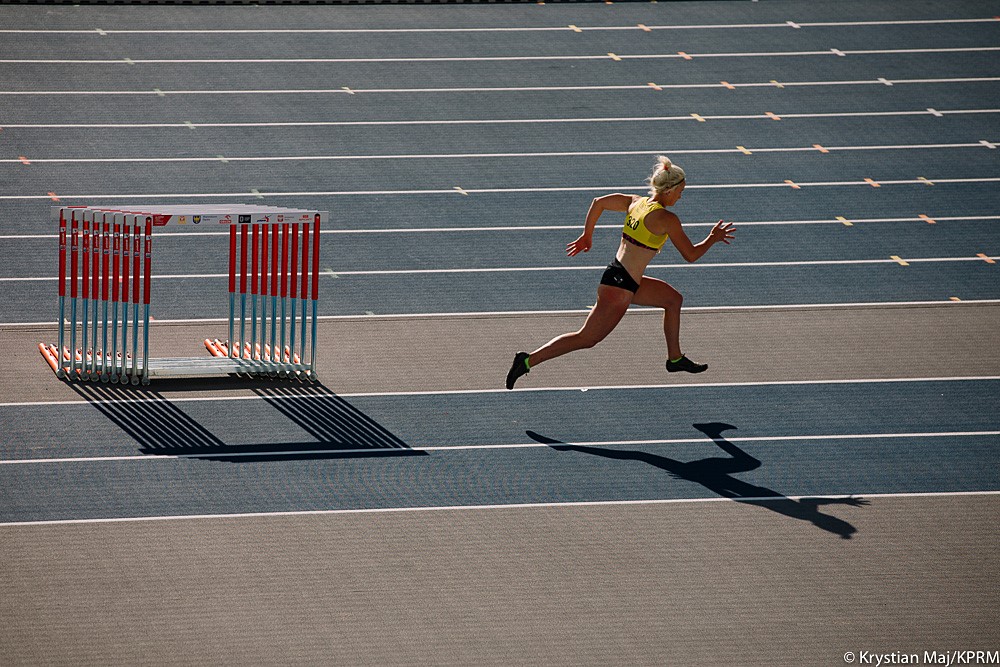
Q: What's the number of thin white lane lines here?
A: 12